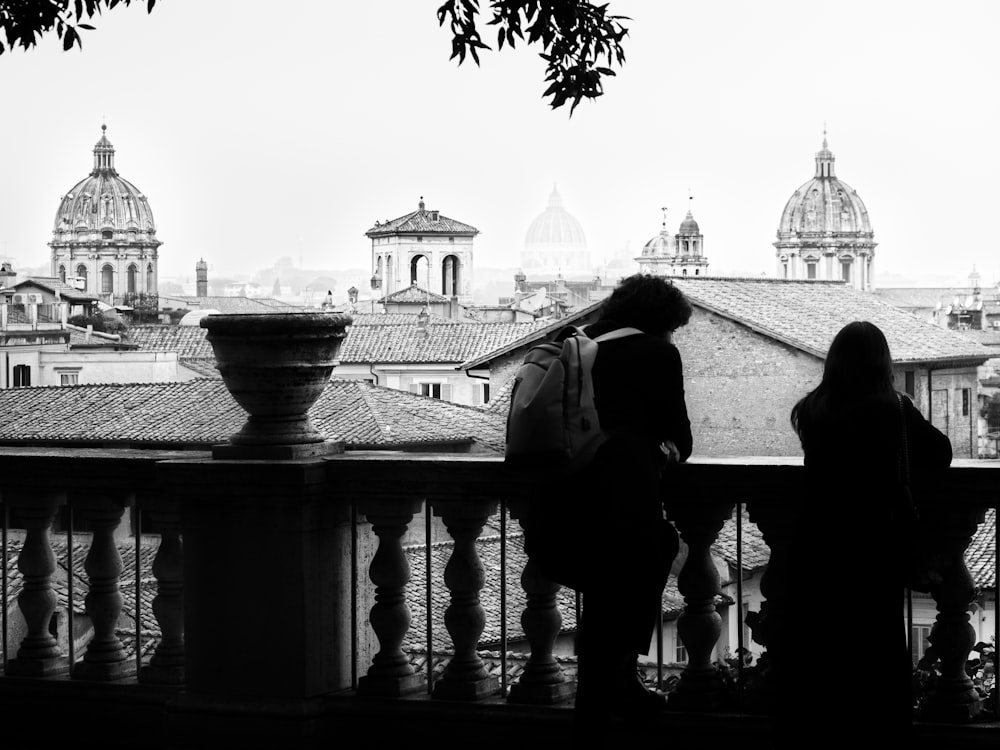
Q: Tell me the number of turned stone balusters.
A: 9